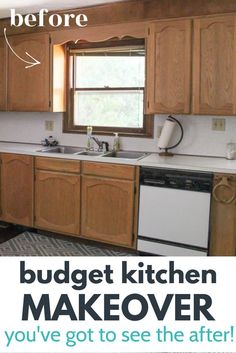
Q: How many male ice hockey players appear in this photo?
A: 0